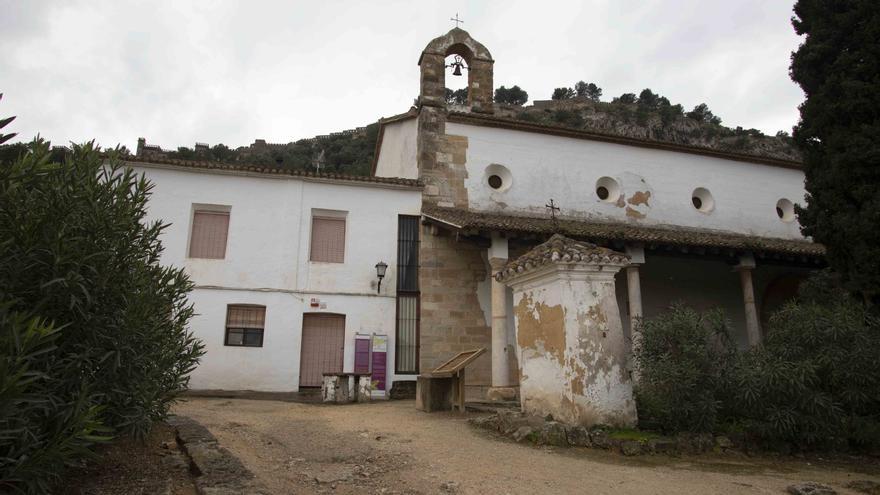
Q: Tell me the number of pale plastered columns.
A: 3